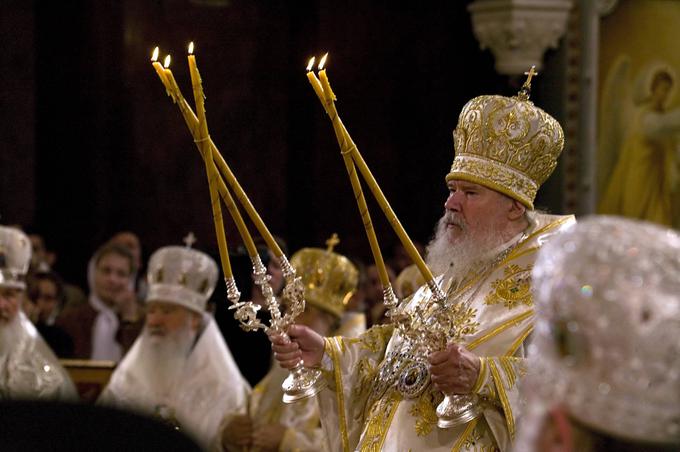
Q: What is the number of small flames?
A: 5